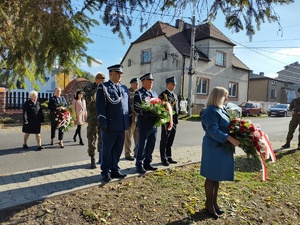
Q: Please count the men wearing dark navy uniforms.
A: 3